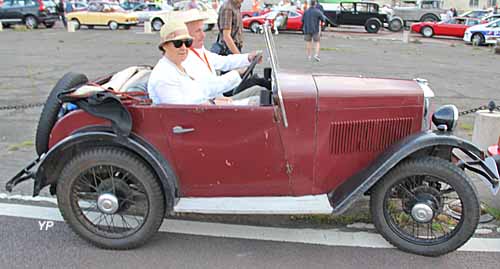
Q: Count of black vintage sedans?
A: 1